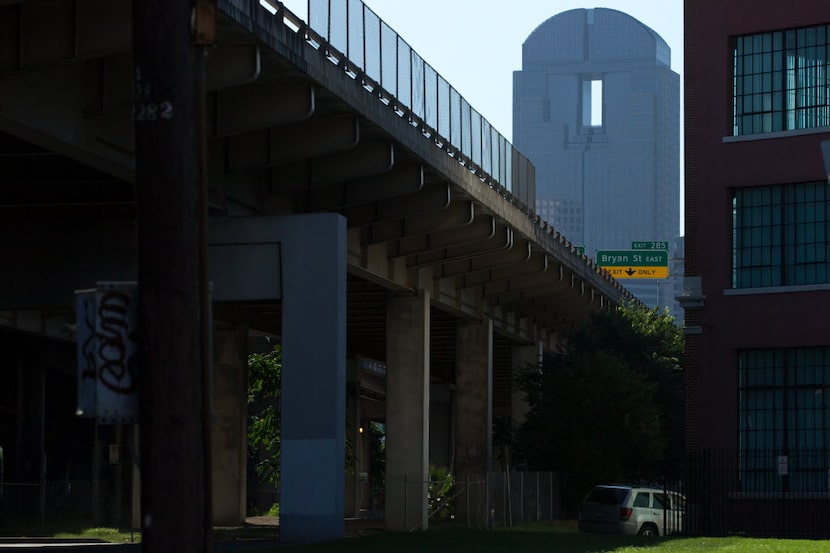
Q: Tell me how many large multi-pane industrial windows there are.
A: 3